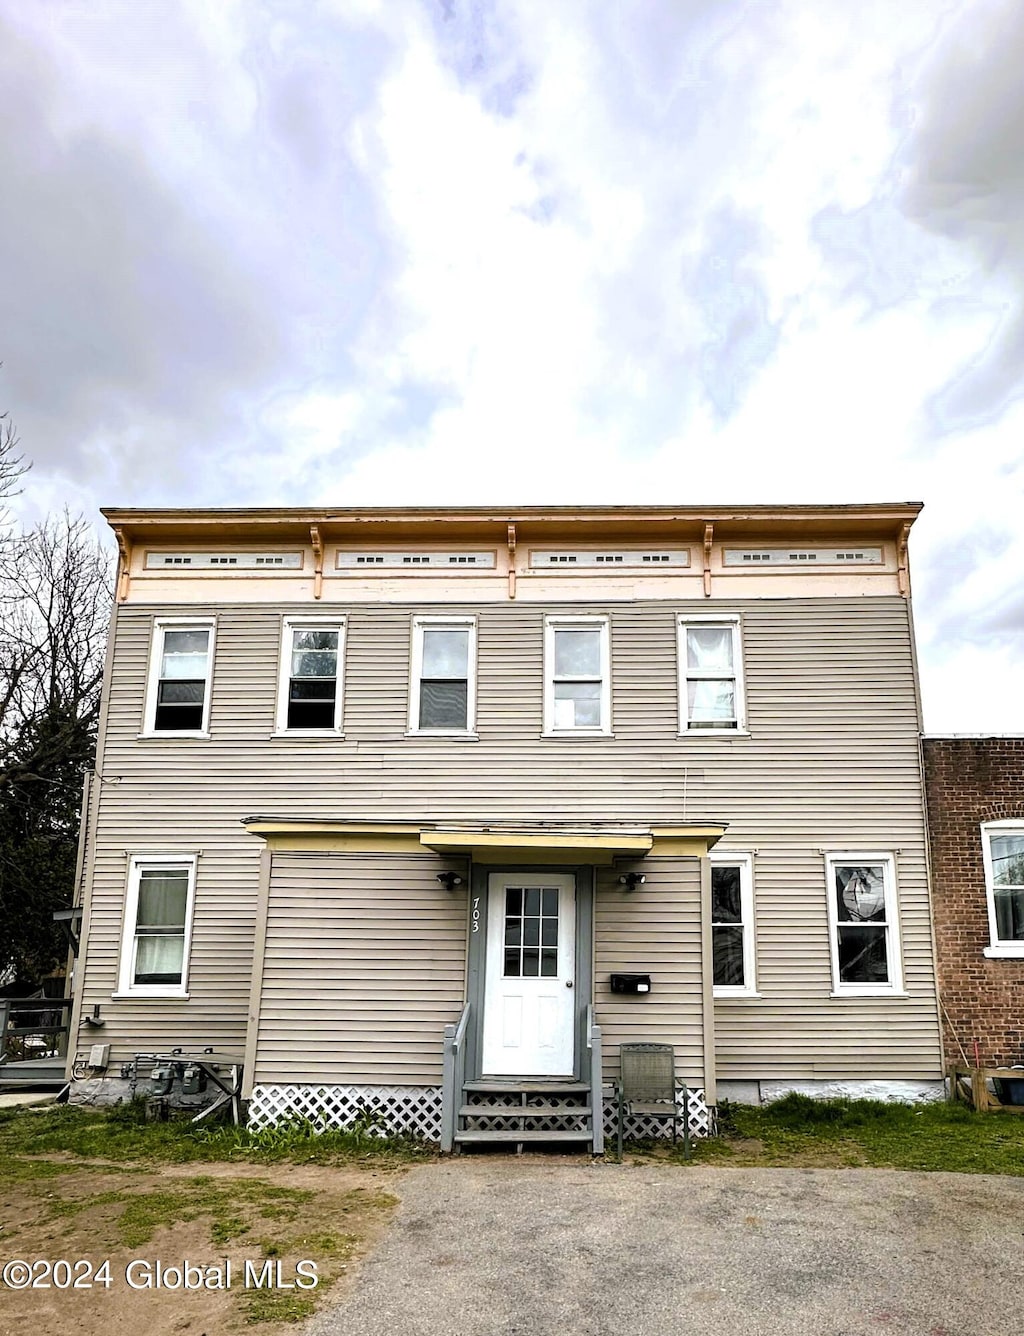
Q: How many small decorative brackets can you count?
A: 5